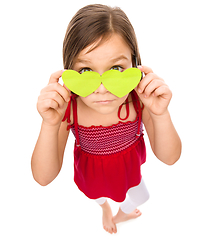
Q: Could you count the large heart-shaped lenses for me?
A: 2